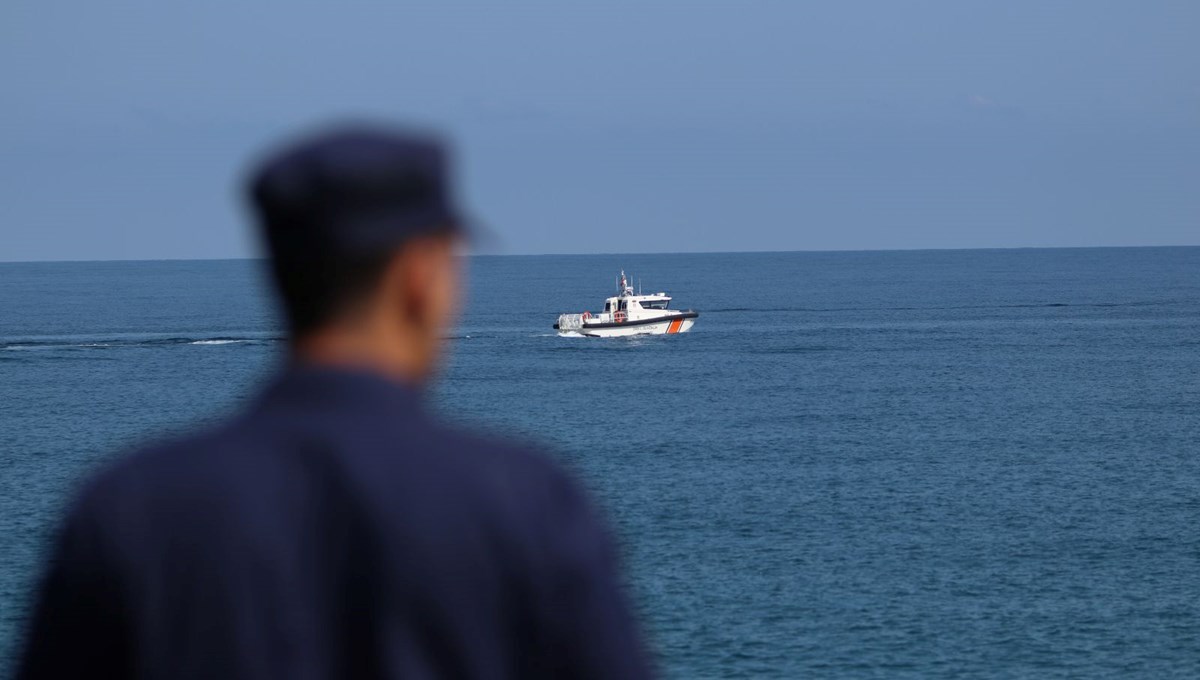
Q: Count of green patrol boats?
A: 0